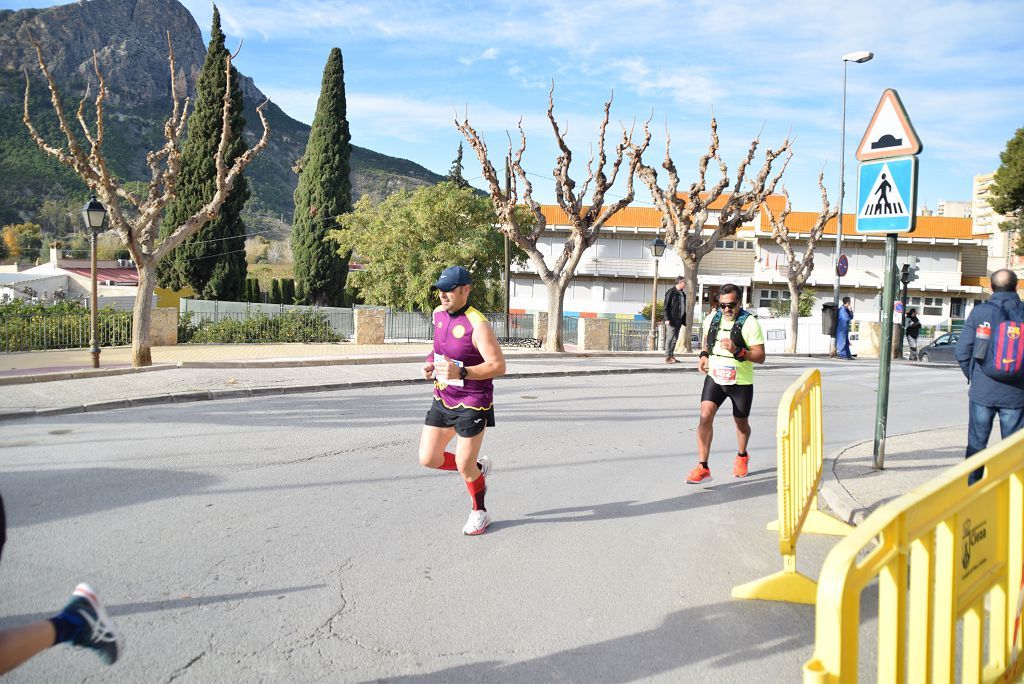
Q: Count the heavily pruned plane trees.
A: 4